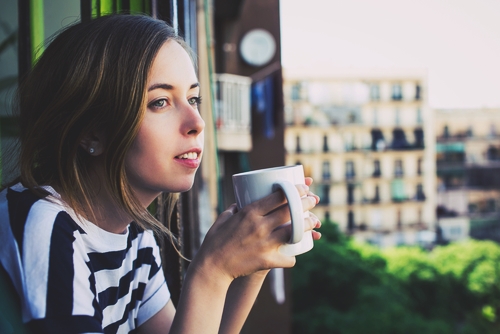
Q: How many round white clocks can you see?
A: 1